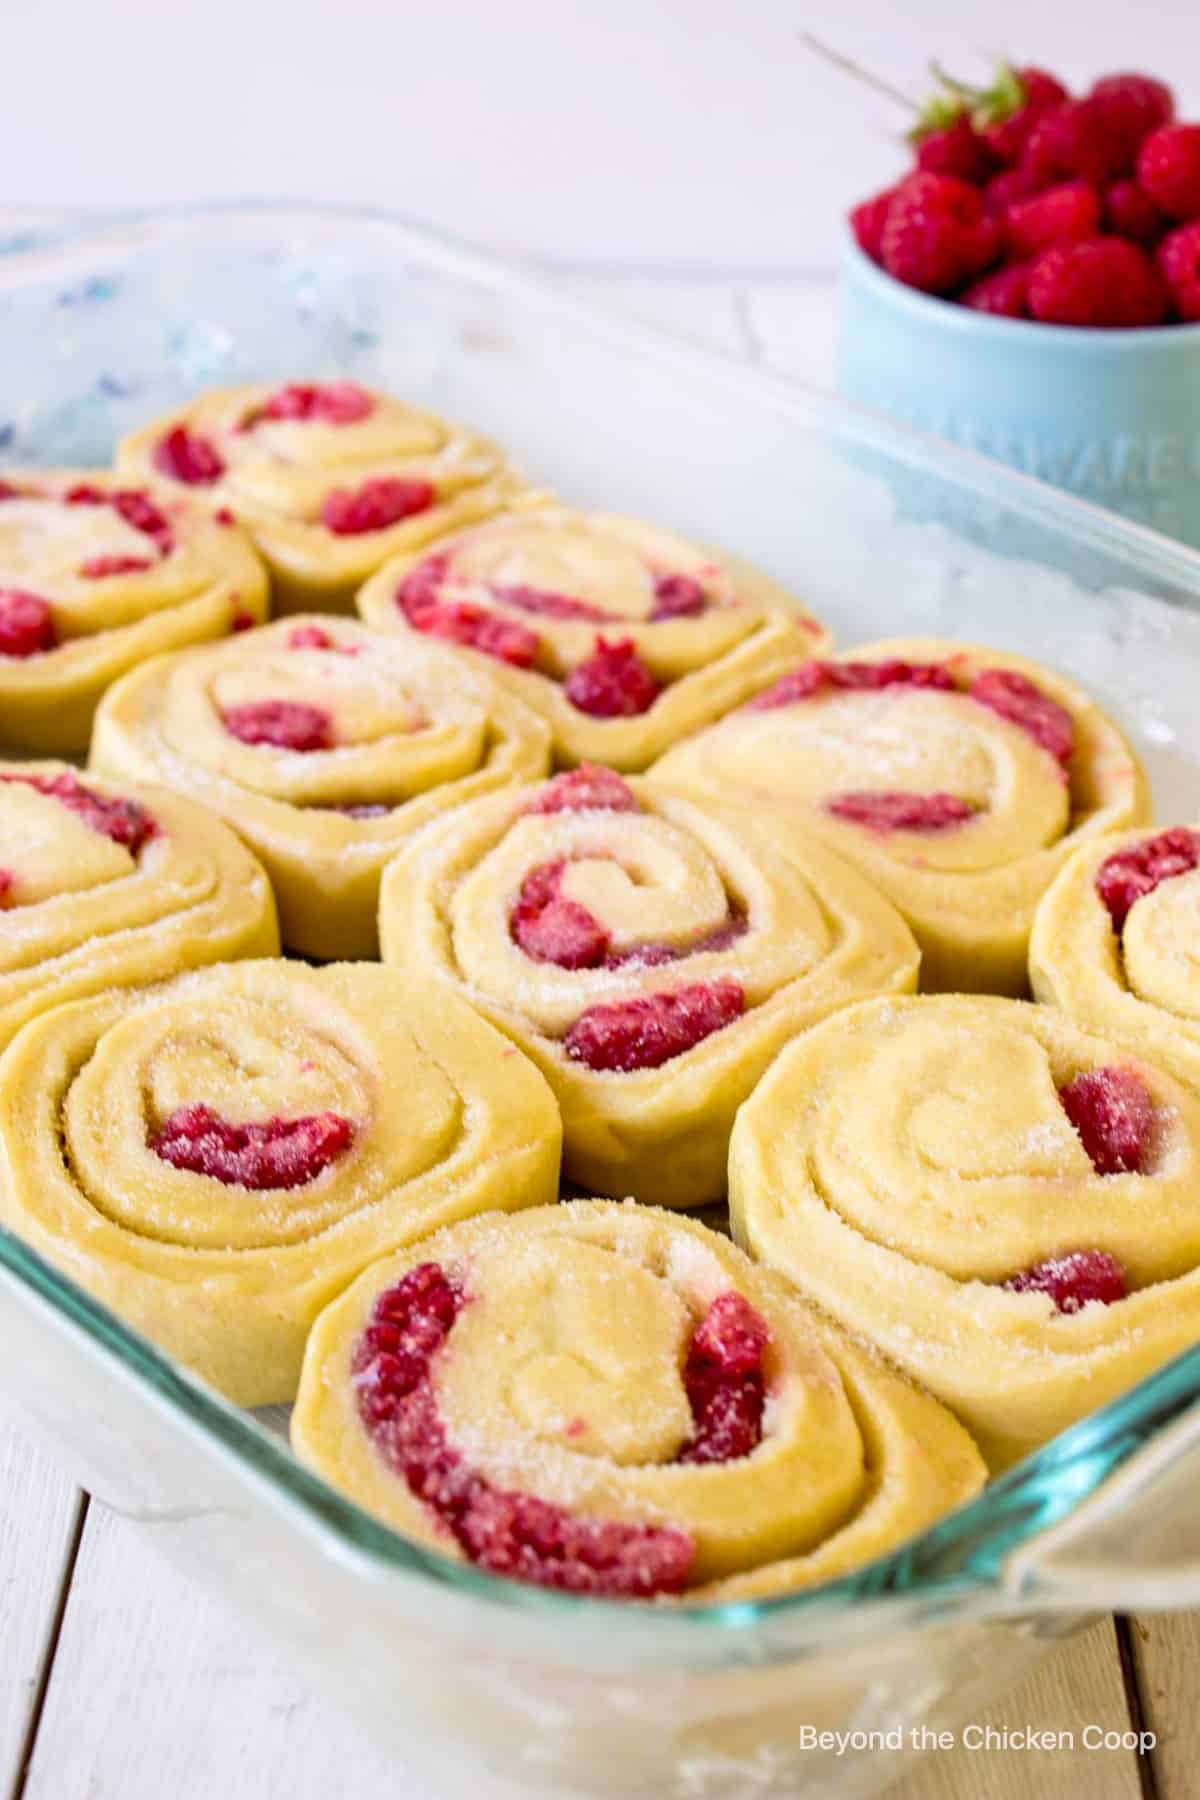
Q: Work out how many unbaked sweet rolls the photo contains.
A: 11